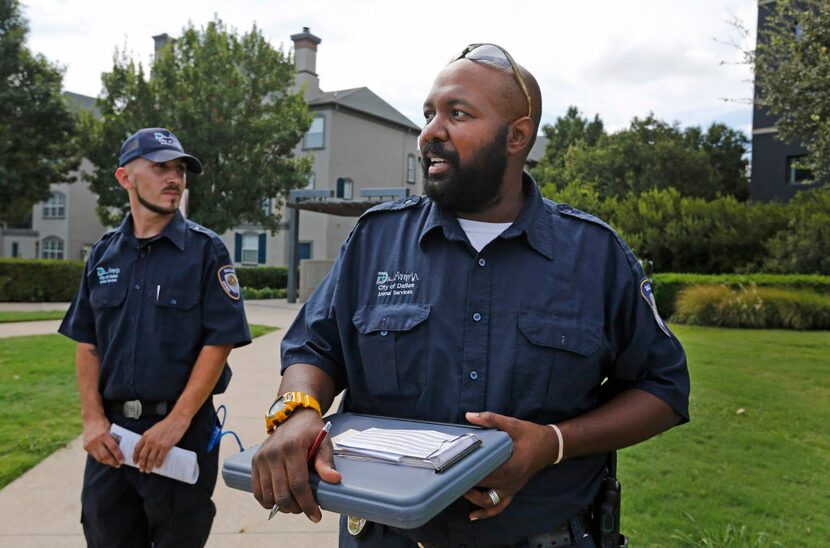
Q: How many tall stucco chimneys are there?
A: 2